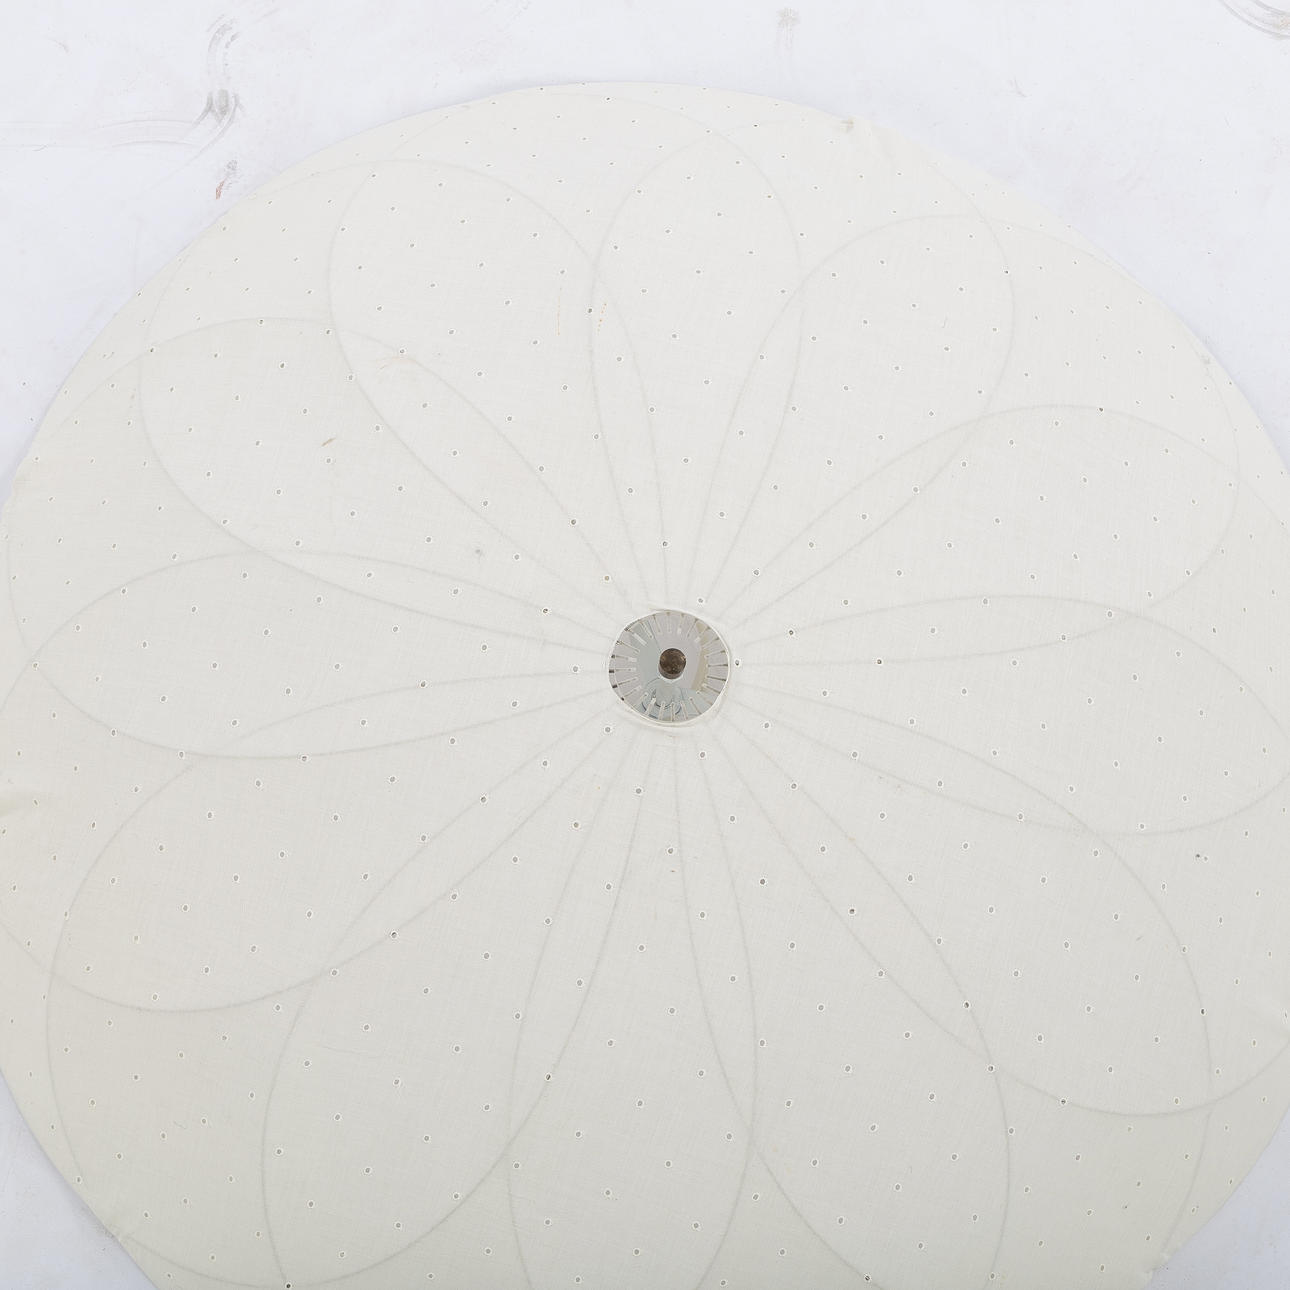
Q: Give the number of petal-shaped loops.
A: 12